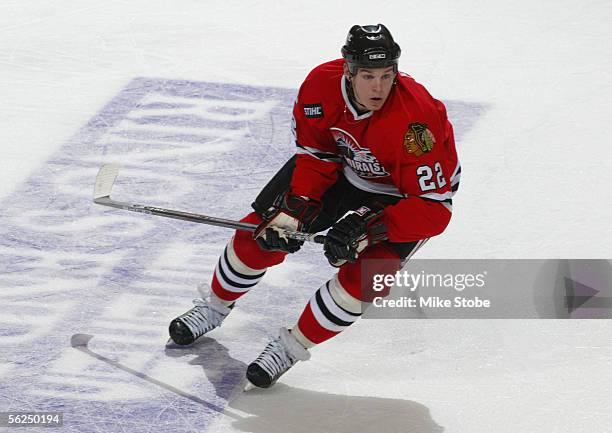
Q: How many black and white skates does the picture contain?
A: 2